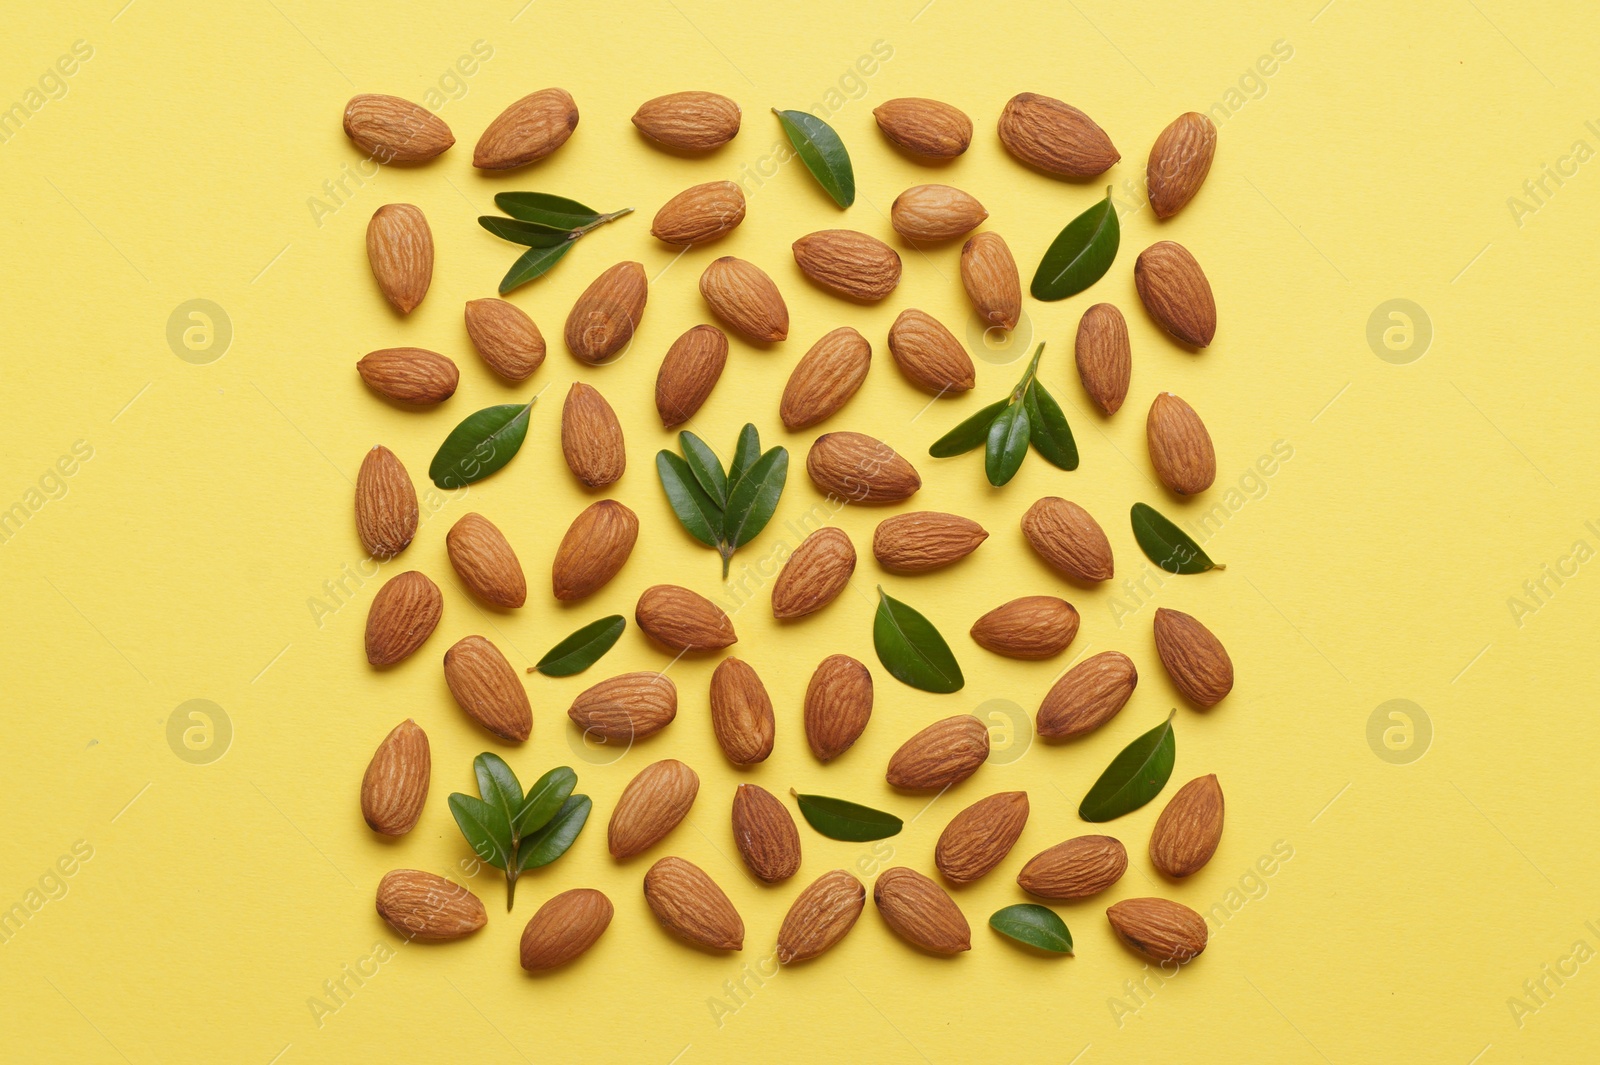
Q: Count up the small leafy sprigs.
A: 4